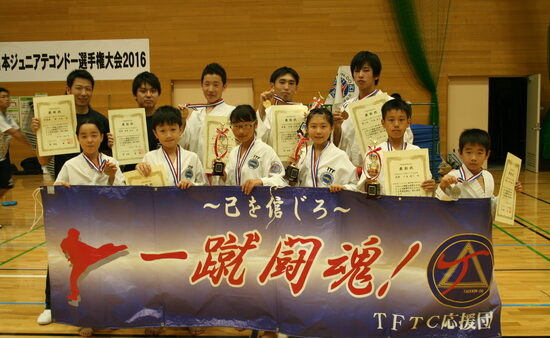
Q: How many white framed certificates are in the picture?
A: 8